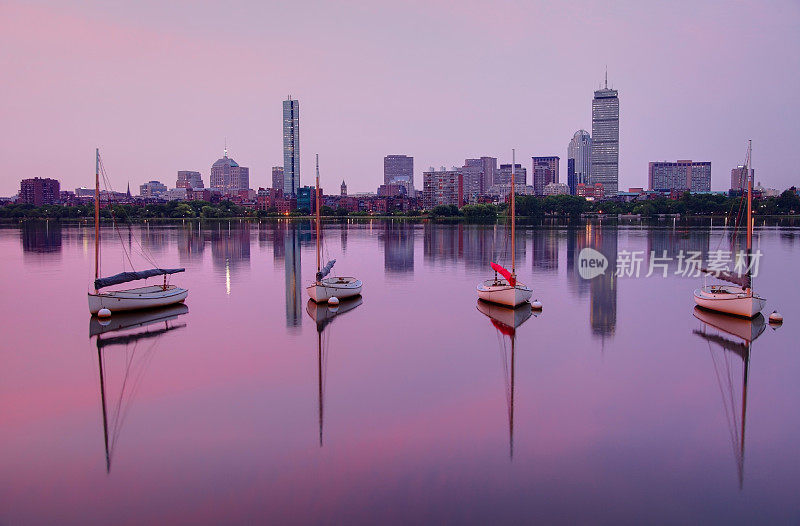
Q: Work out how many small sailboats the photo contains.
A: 4